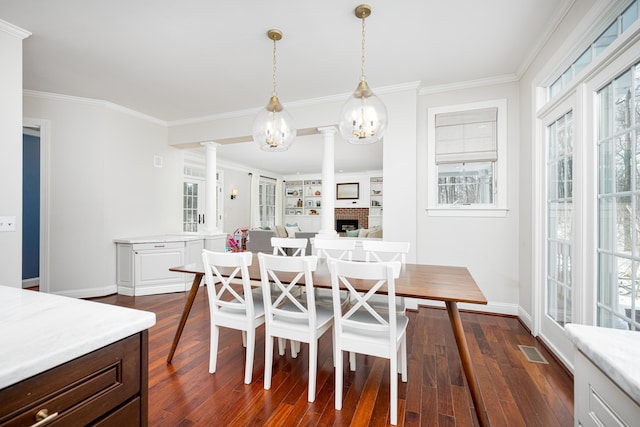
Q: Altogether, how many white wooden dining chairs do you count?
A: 6